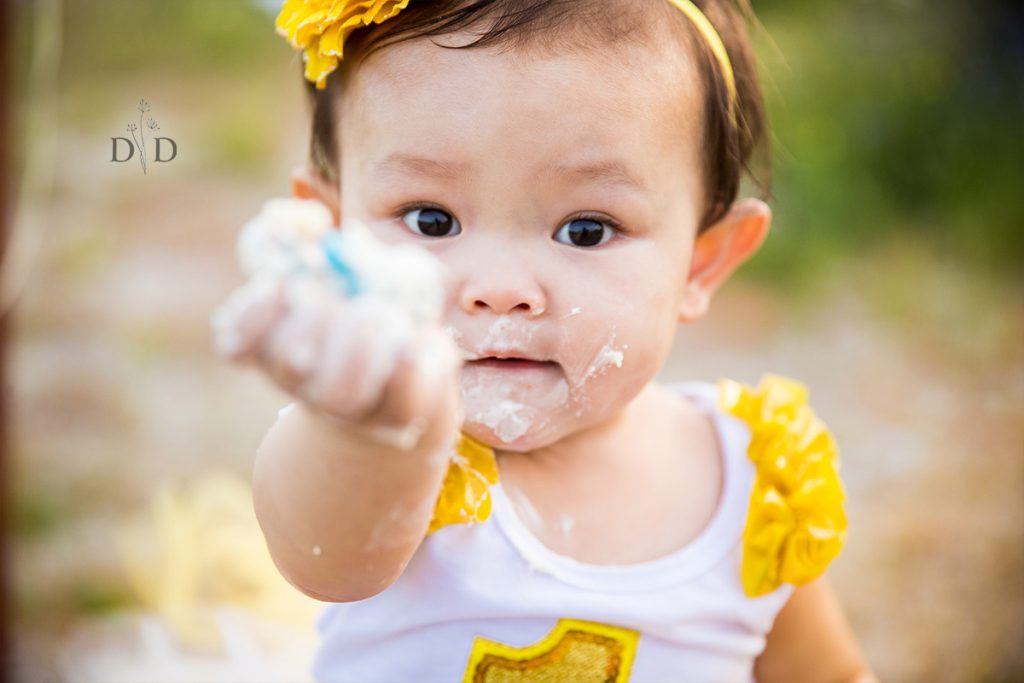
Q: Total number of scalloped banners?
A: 0